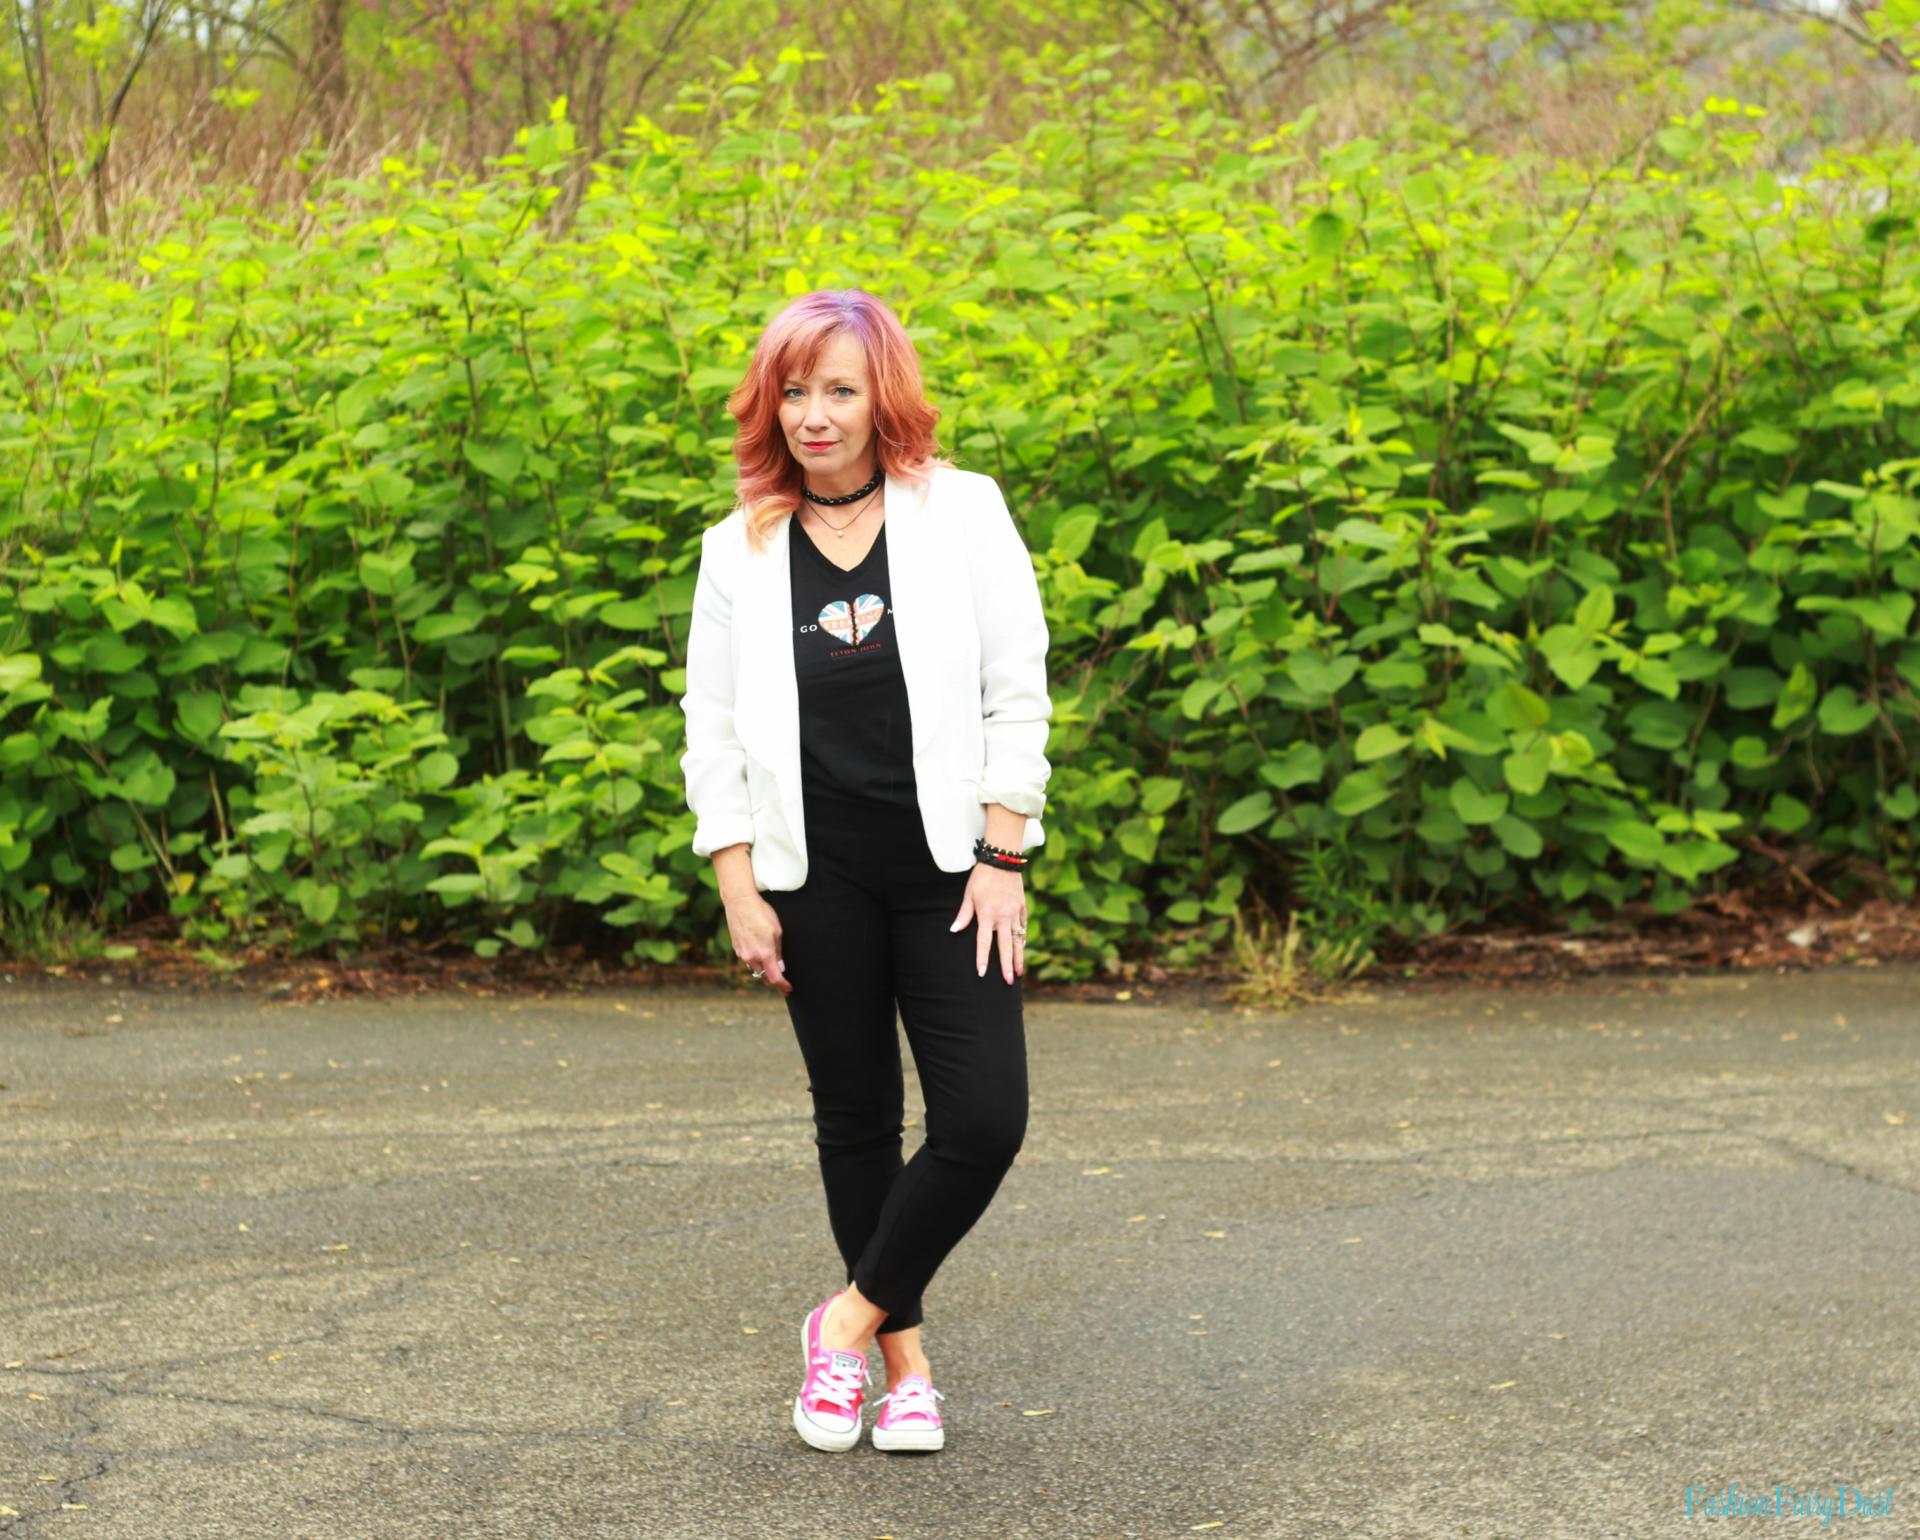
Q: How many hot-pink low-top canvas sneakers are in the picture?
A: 2